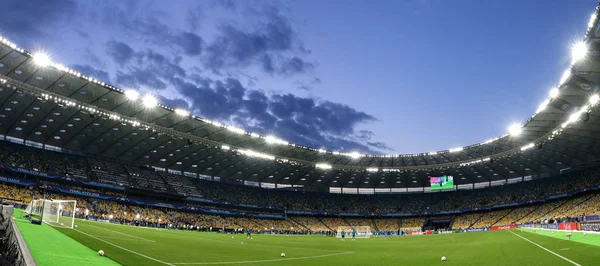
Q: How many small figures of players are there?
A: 3